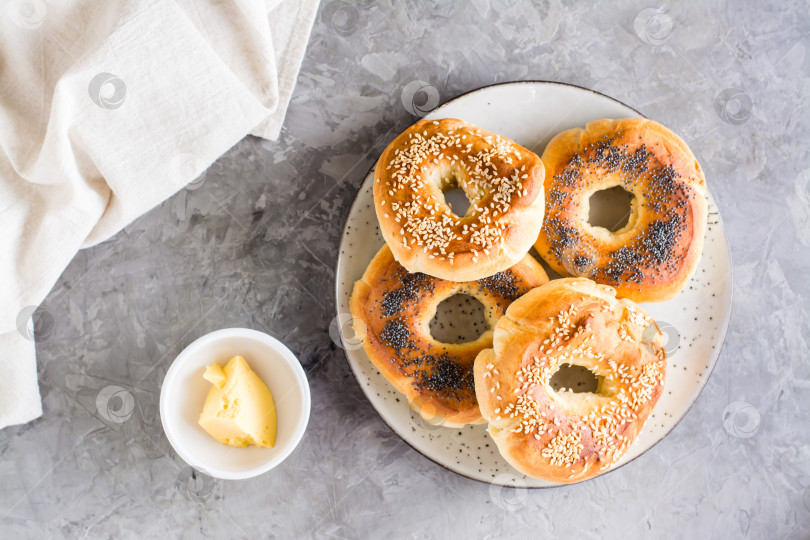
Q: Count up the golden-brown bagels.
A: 4